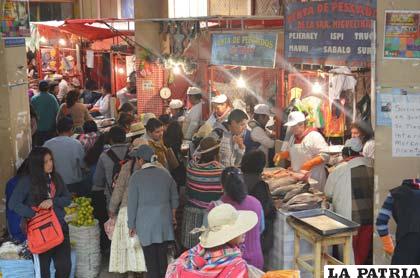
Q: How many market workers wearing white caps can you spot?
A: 5